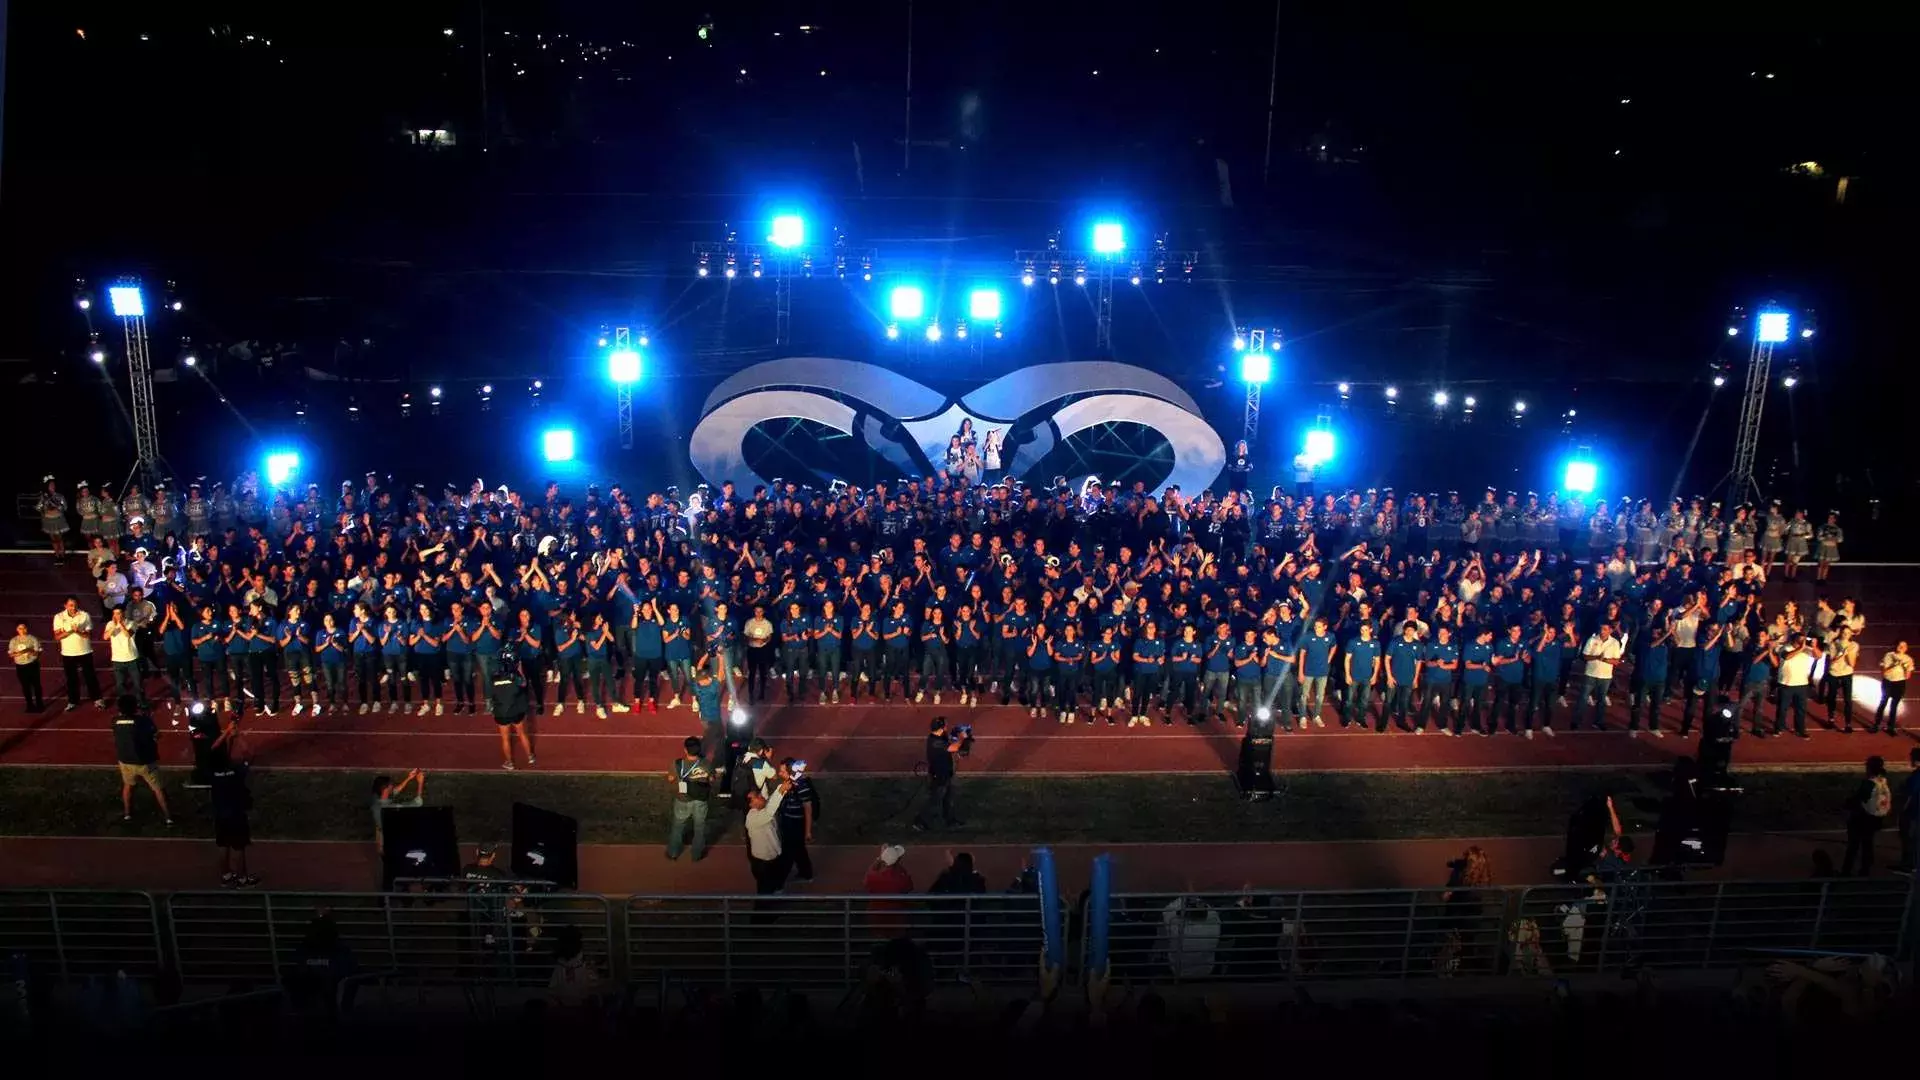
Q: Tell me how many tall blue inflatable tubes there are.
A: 2